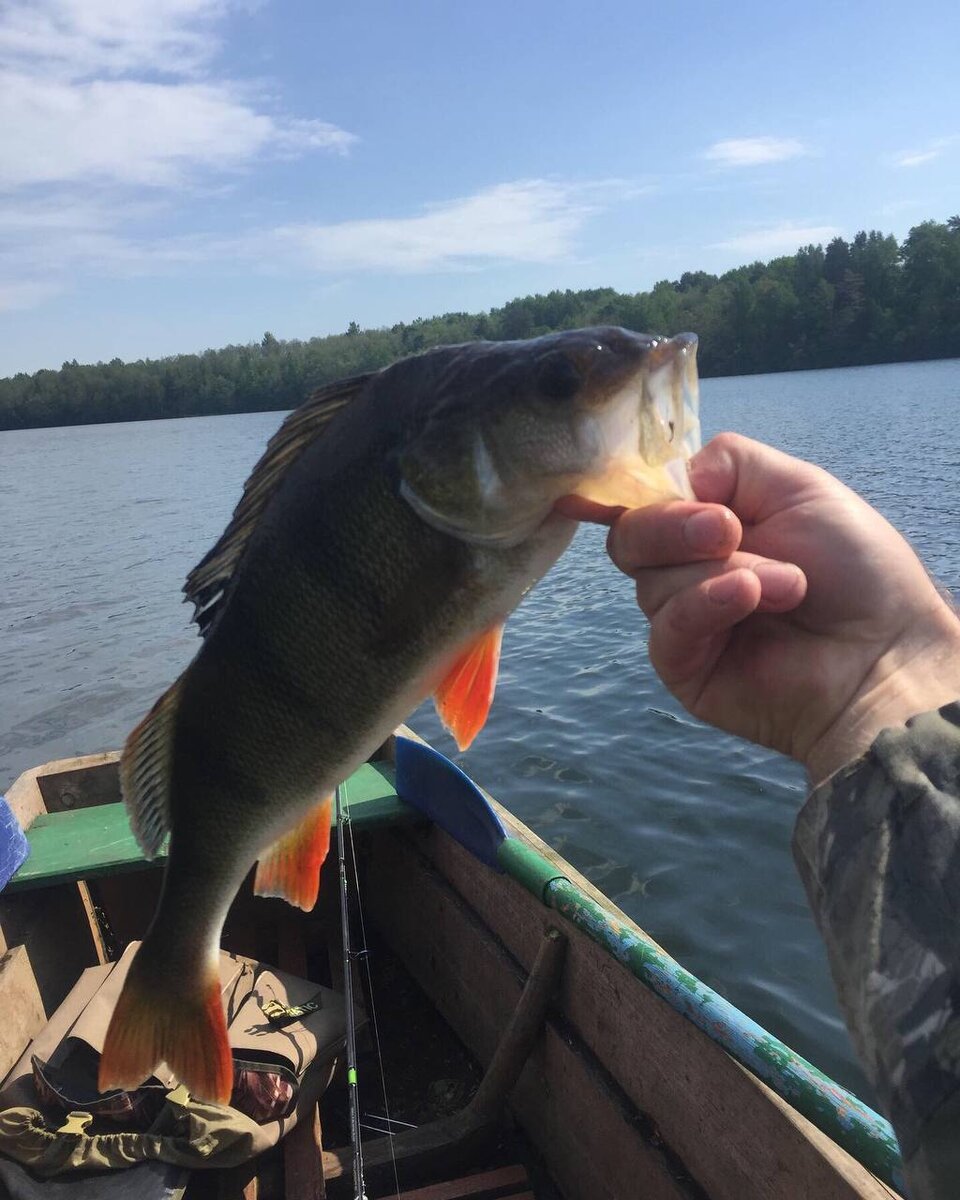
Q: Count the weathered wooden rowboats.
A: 1